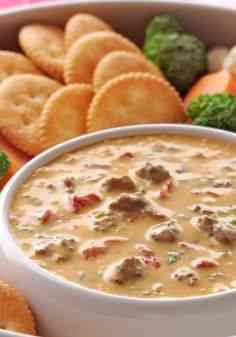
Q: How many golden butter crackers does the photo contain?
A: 9